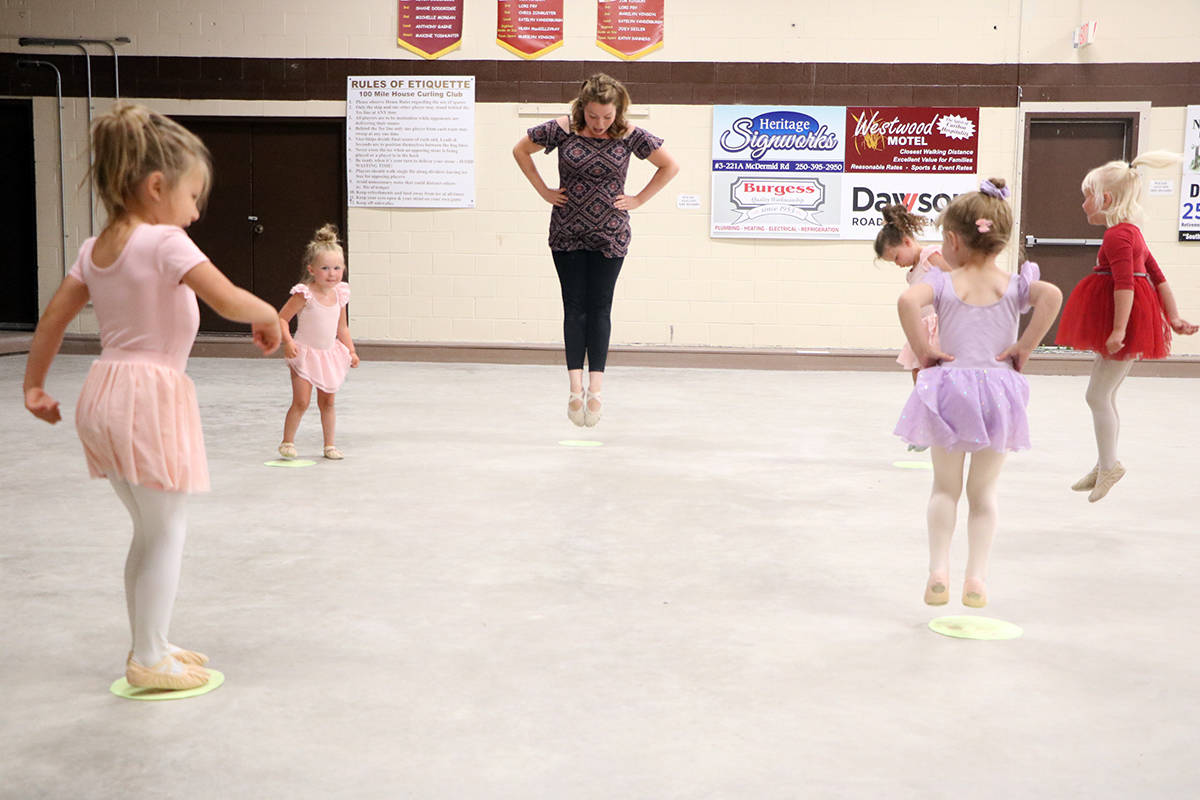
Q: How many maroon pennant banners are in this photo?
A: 3